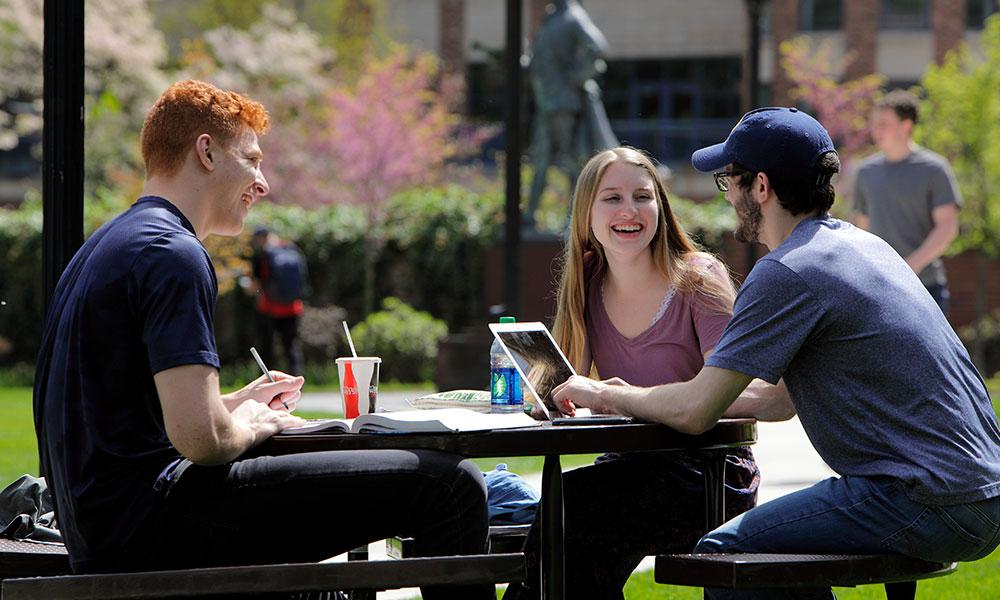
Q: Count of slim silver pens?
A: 1